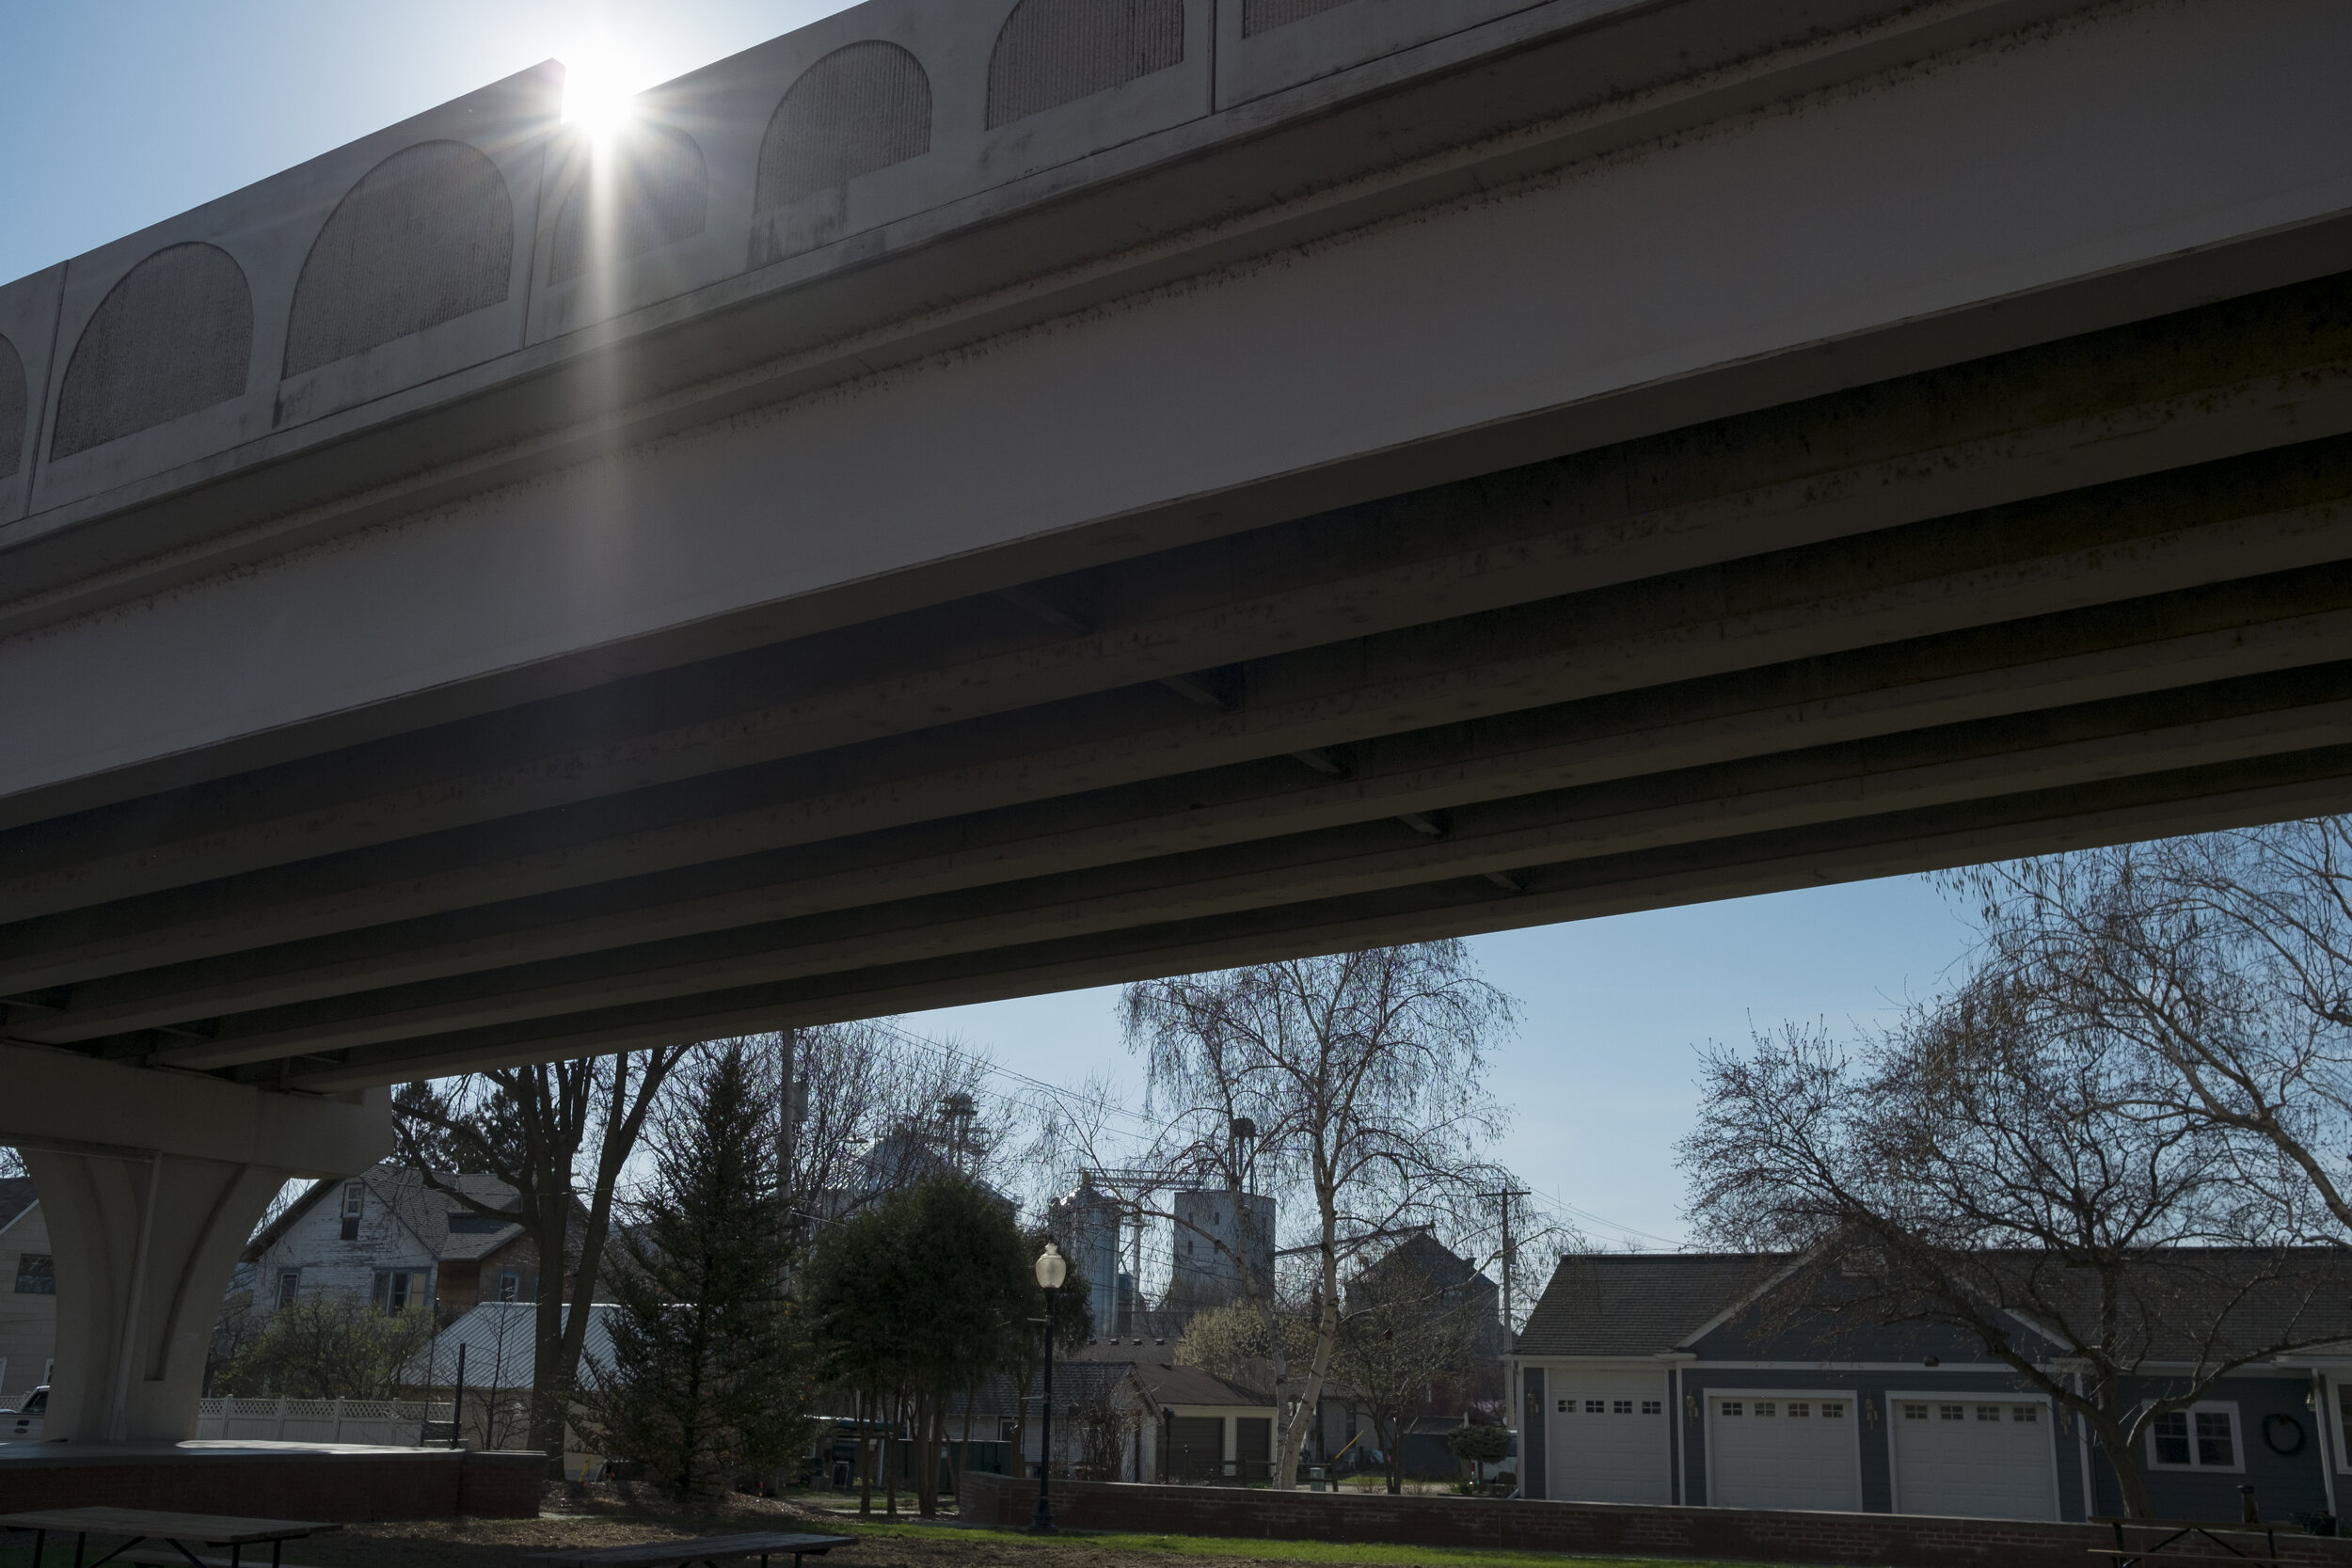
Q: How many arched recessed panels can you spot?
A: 7